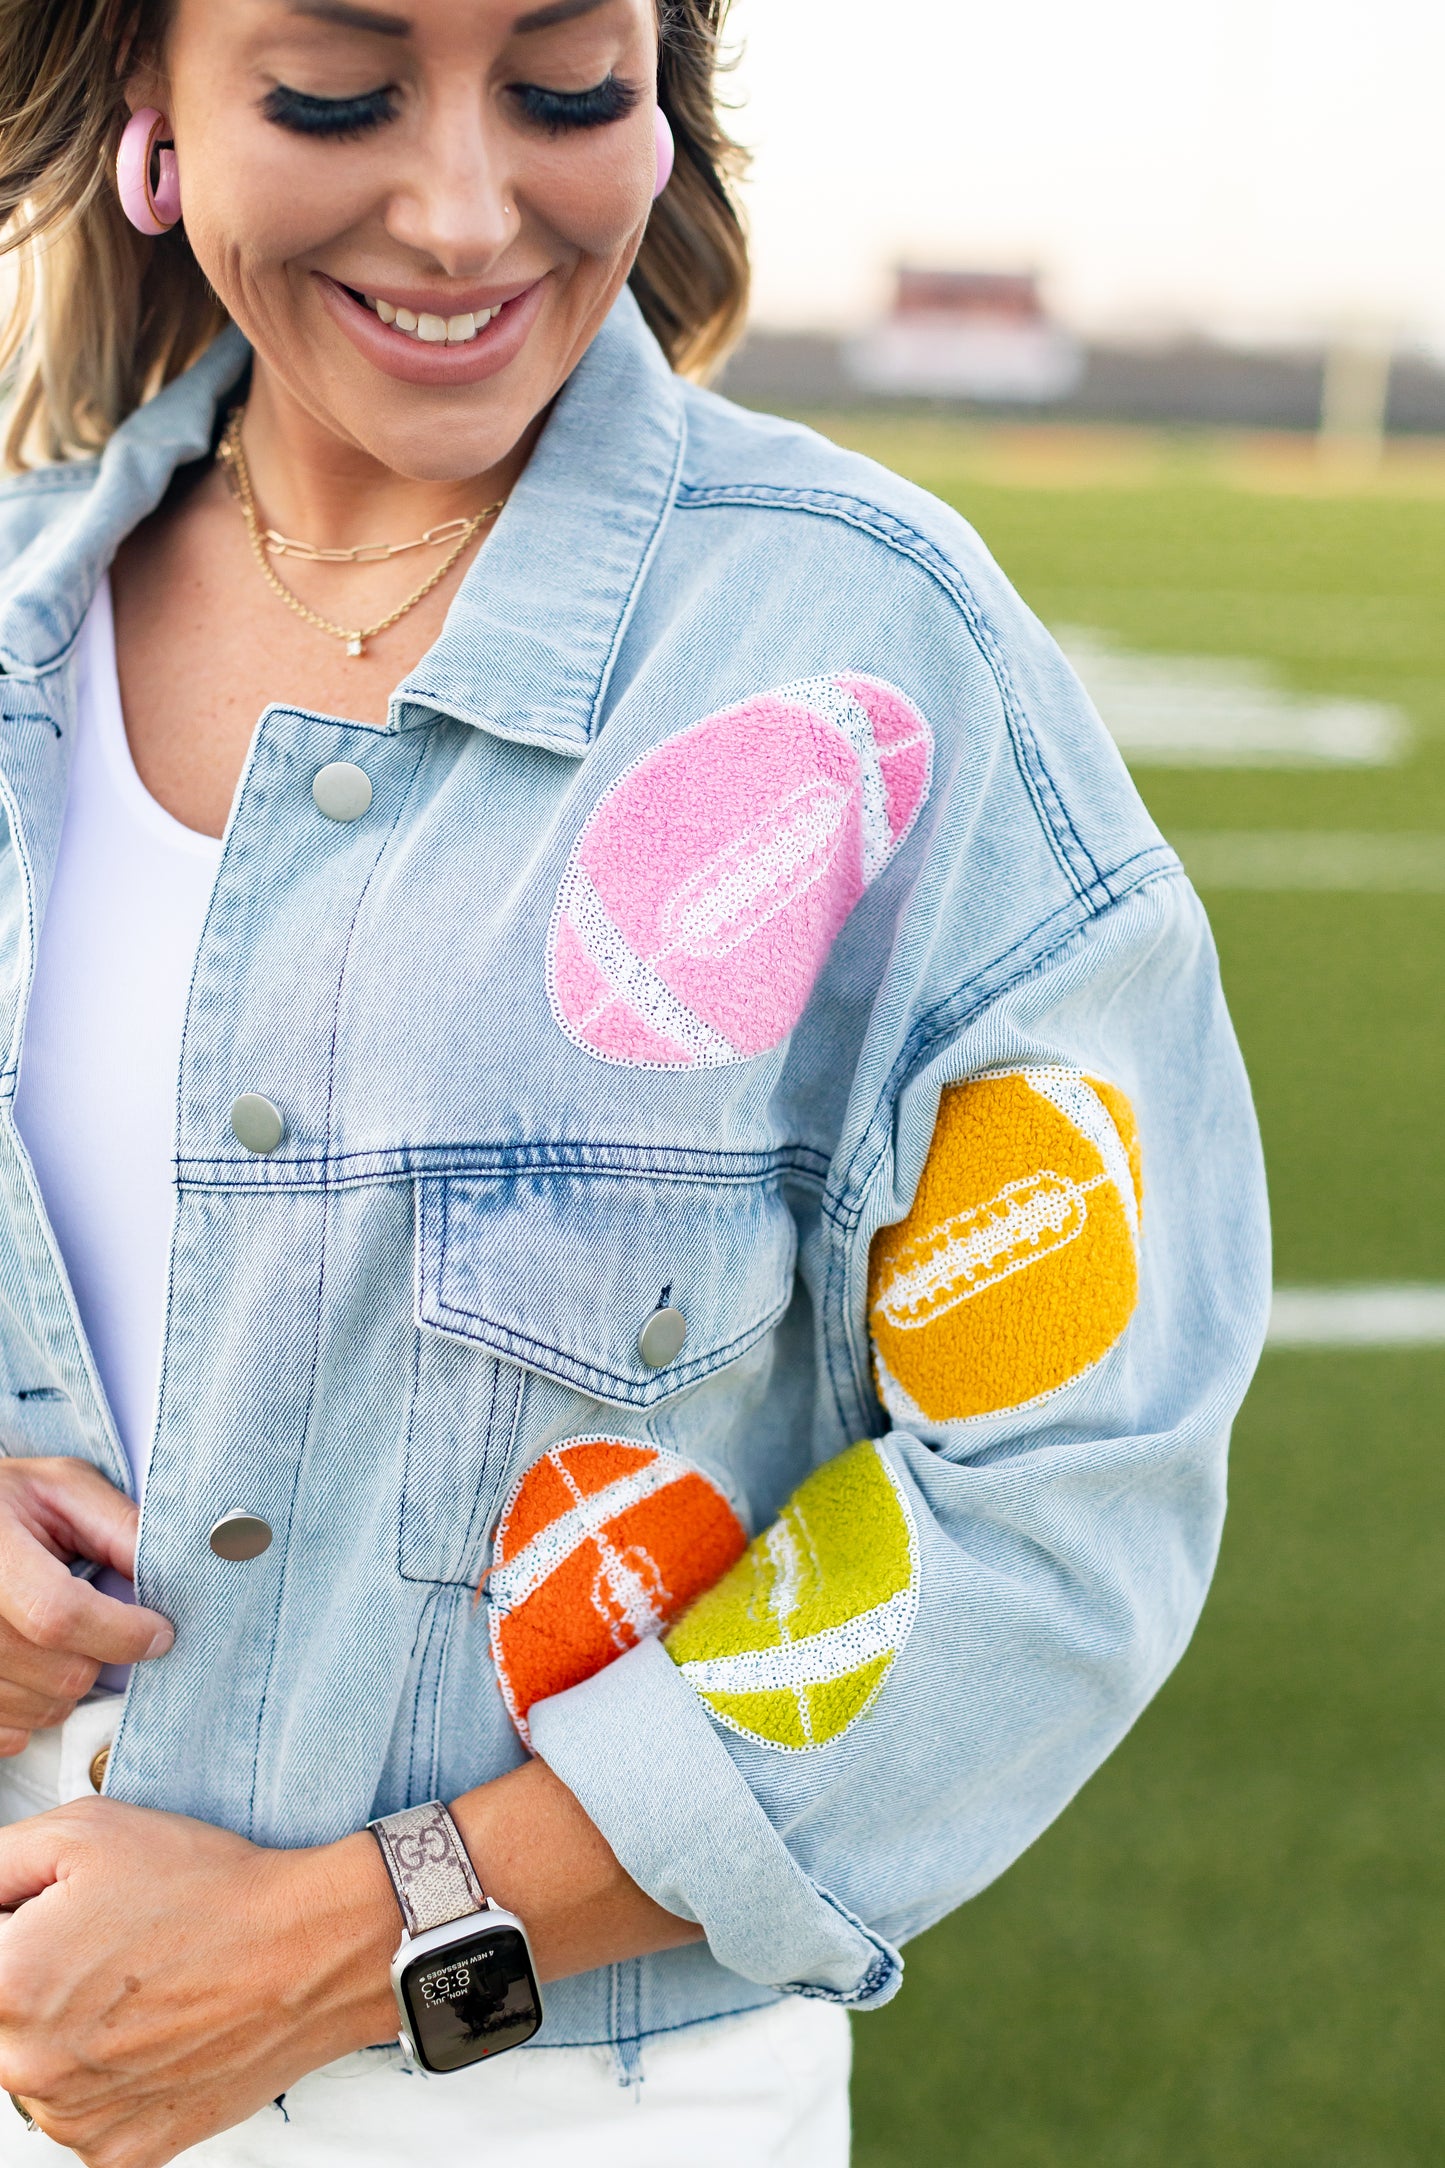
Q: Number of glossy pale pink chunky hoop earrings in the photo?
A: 2